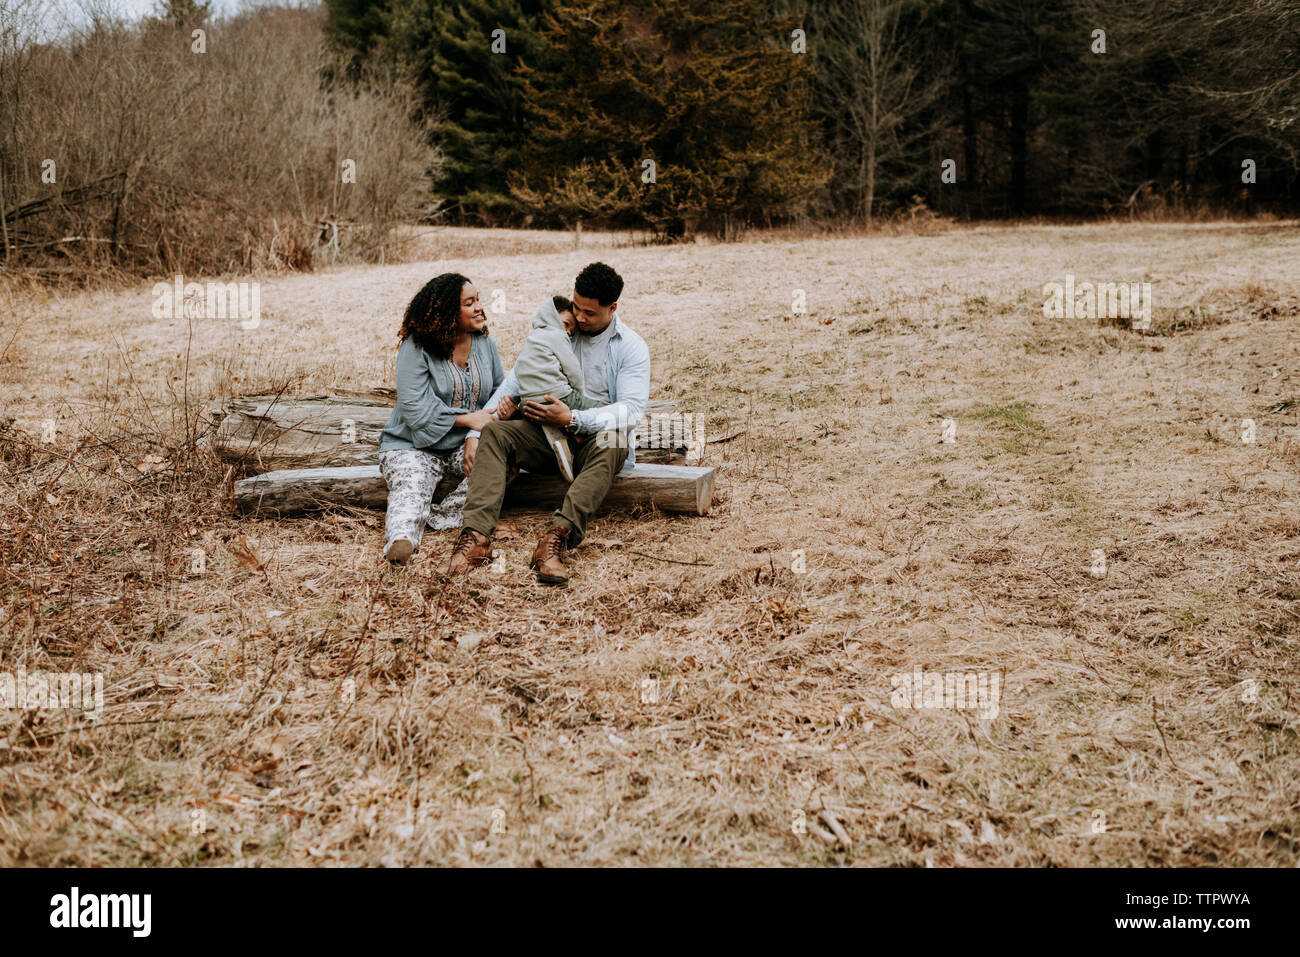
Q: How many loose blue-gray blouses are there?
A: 1